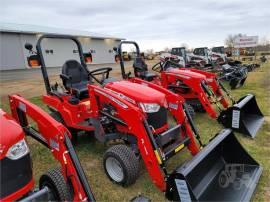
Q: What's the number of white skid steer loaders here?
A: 3